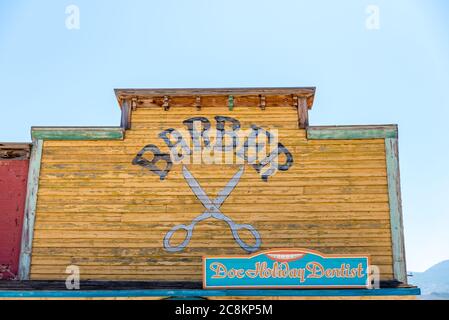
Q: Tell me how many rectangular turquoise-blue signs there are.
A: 1